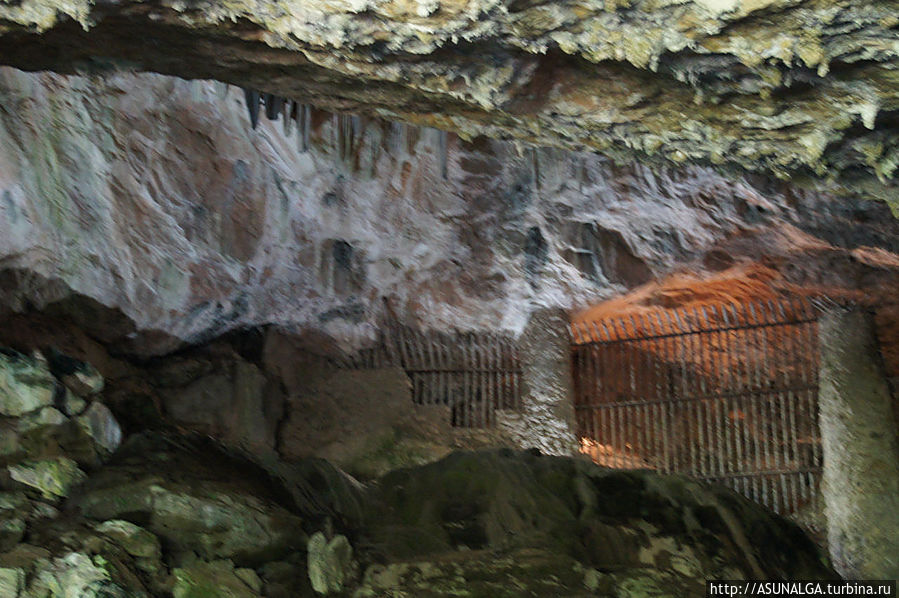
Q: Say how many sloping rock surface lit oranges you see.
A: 1